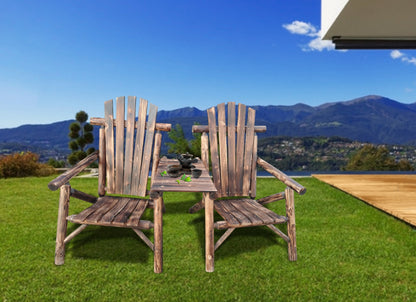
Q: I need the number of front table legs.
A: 2